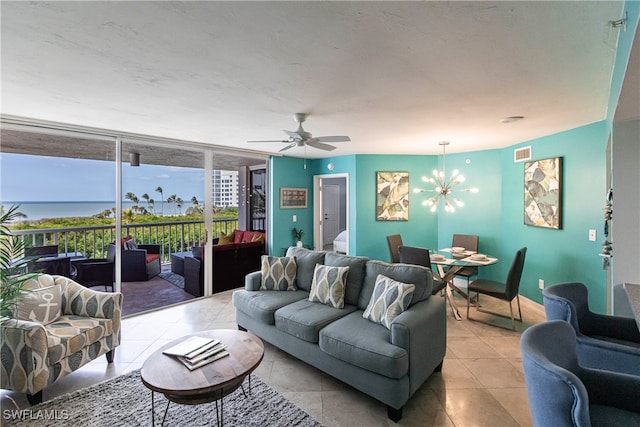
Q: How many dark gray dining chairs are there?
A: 4